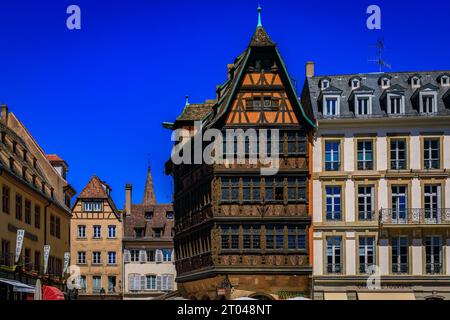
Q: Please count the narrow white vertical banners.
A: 3